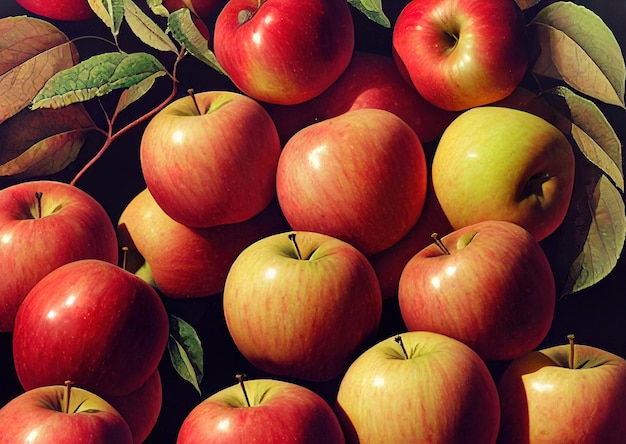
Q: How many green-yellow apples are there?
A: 1